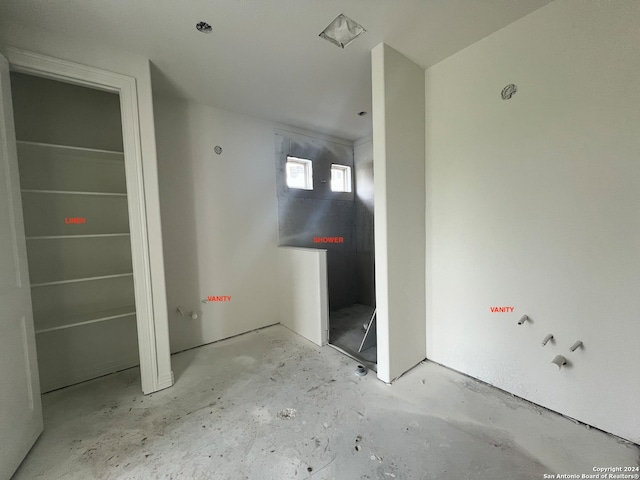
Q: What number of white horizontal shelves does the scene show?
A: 5